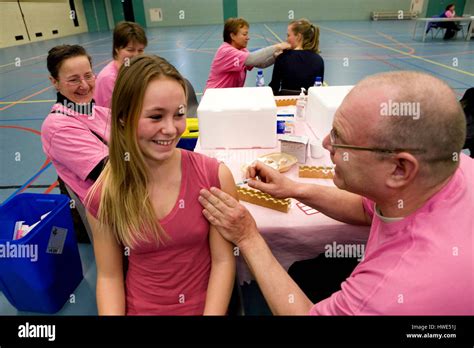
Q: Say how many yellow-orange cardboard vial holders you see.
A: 3